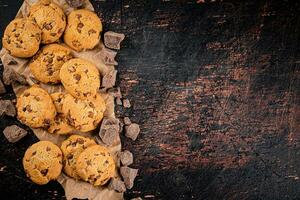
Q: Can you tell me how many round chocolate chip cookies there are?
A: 11